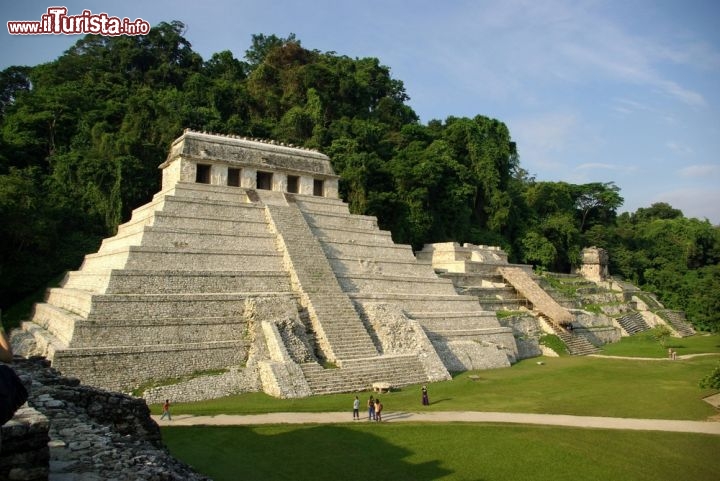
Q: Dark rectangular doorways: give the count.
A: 5